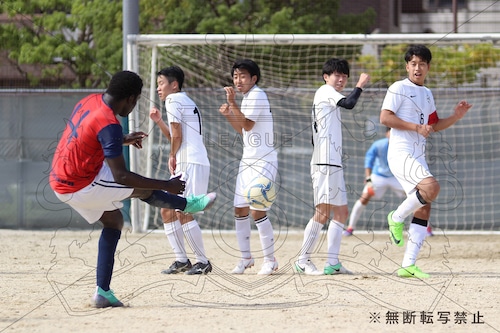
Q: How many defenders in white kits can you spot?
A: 4